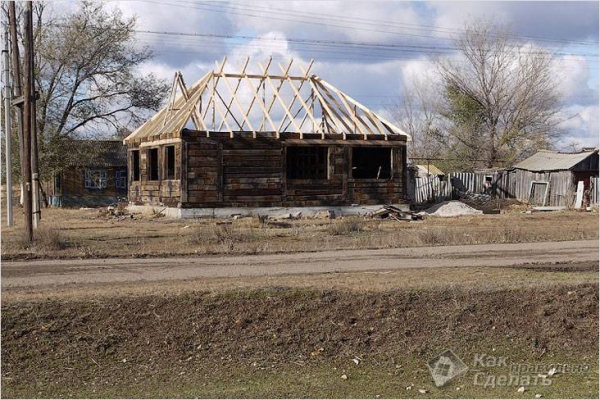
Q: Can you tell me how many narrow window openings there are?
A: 3